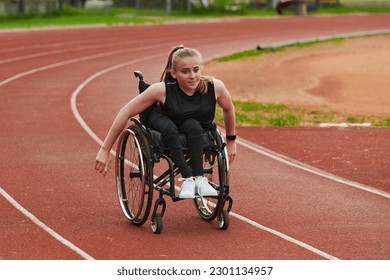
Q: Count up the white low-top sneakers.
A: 2